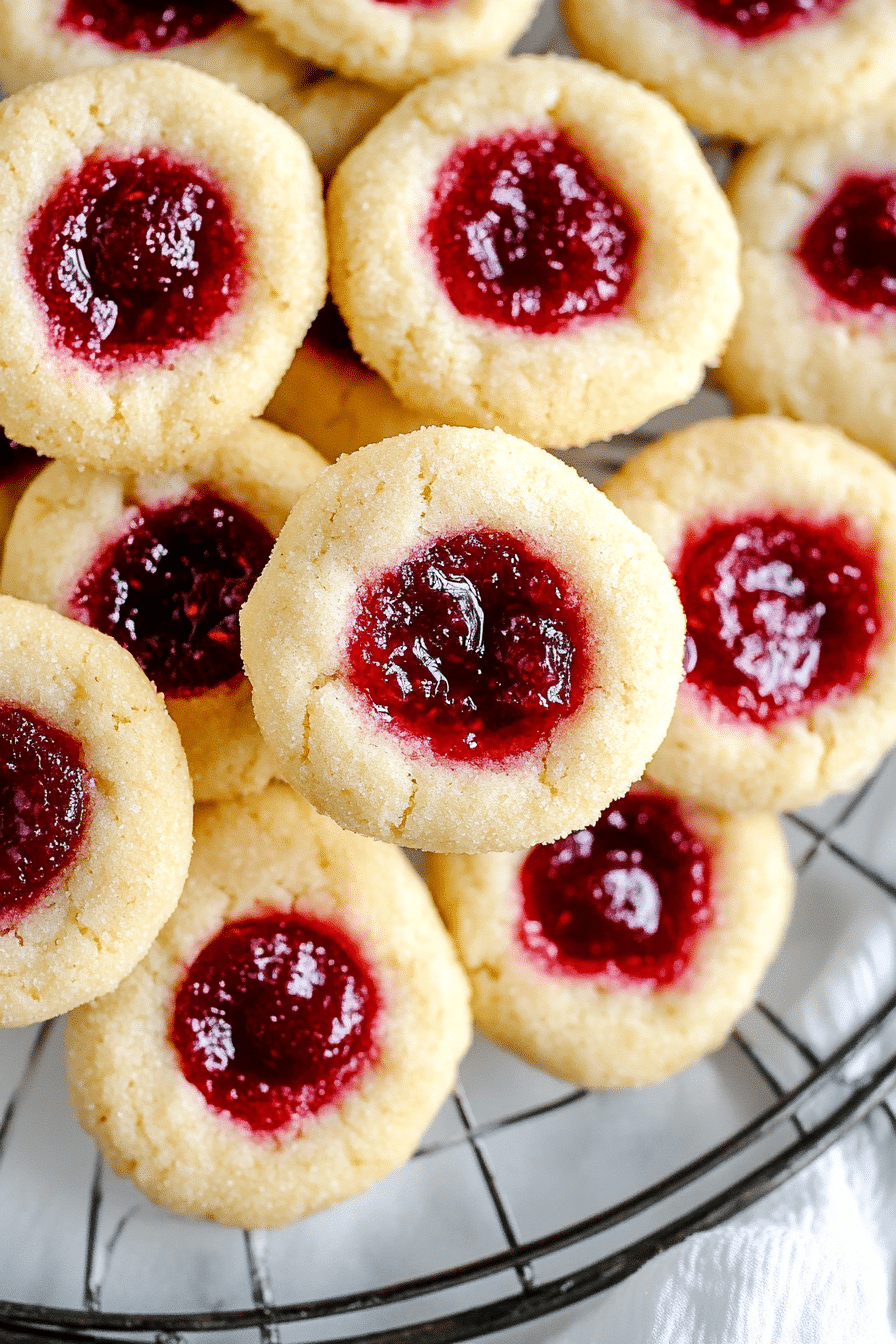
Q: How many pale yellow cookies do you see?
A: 14